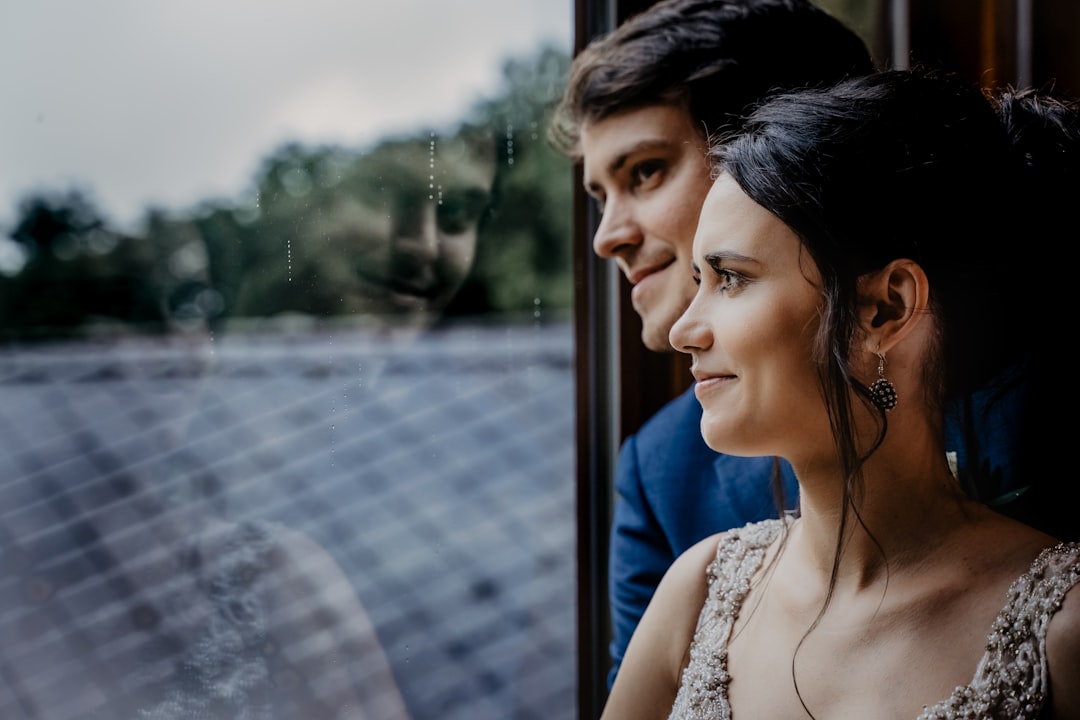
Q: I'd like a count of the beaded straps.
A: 2